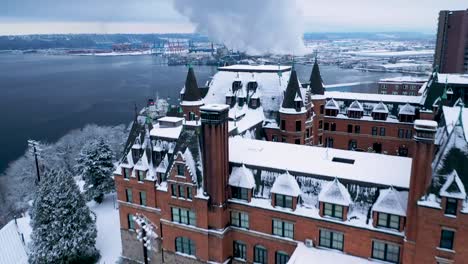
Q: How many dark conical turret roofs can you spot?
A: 3